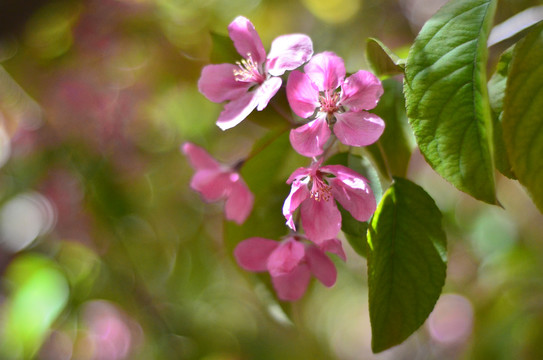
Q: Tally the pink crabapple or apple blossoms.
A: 5